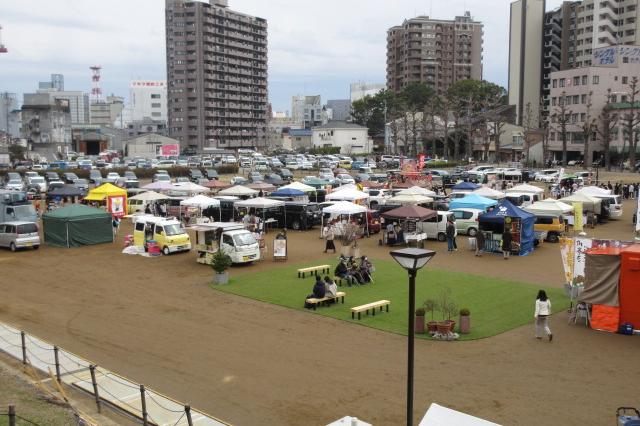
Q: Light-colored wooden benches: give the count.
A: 4